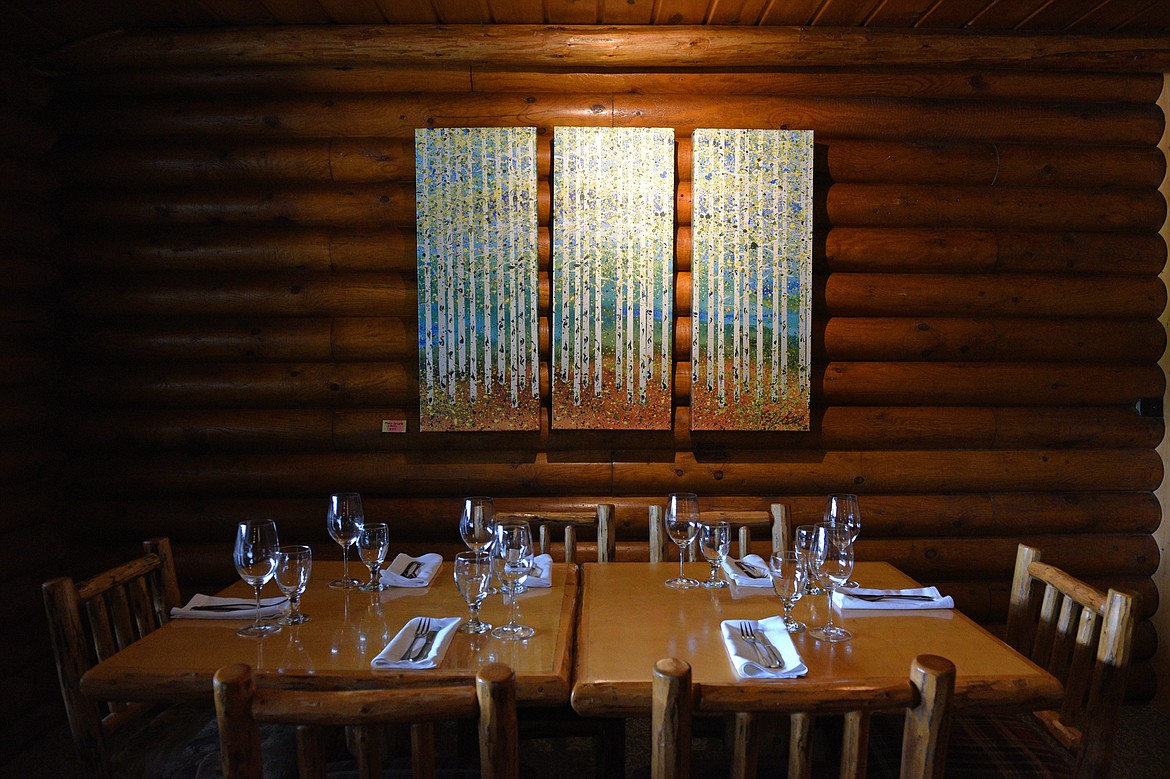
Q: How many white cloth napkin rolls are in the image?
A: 7